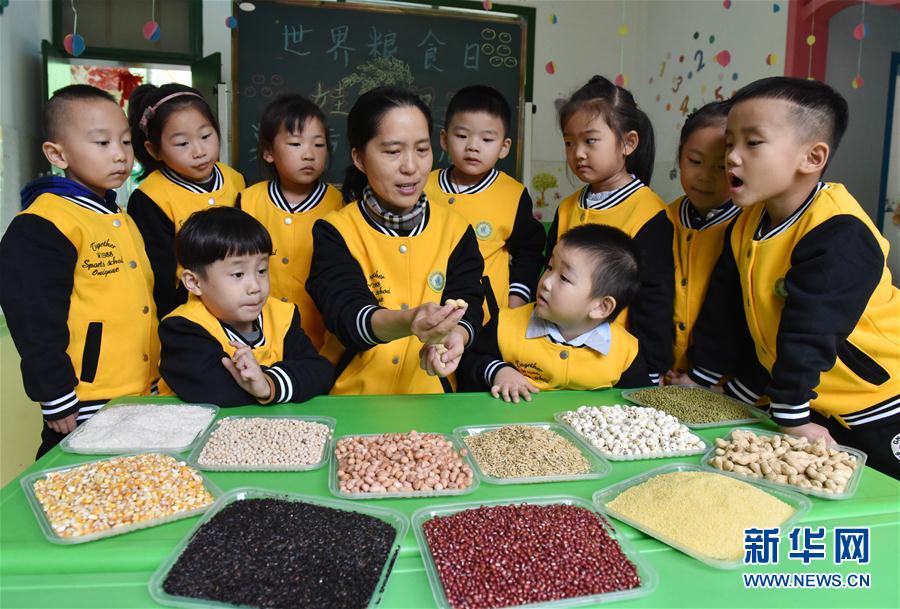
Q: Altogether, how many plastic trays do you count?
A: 11